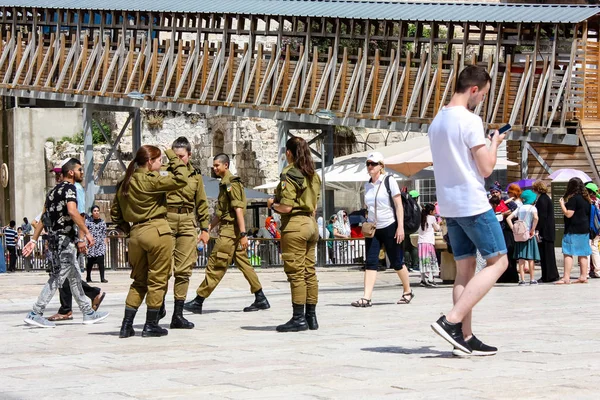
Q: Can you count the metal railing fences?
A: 1